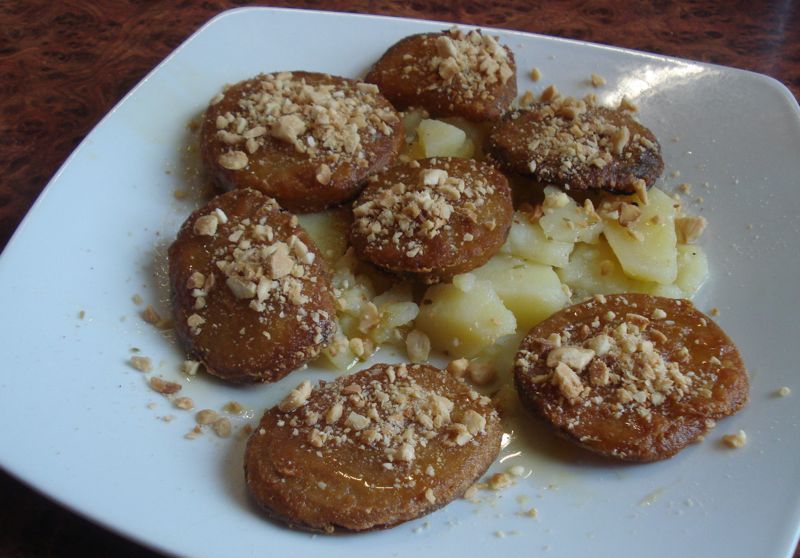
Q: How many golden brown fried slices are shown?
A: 7